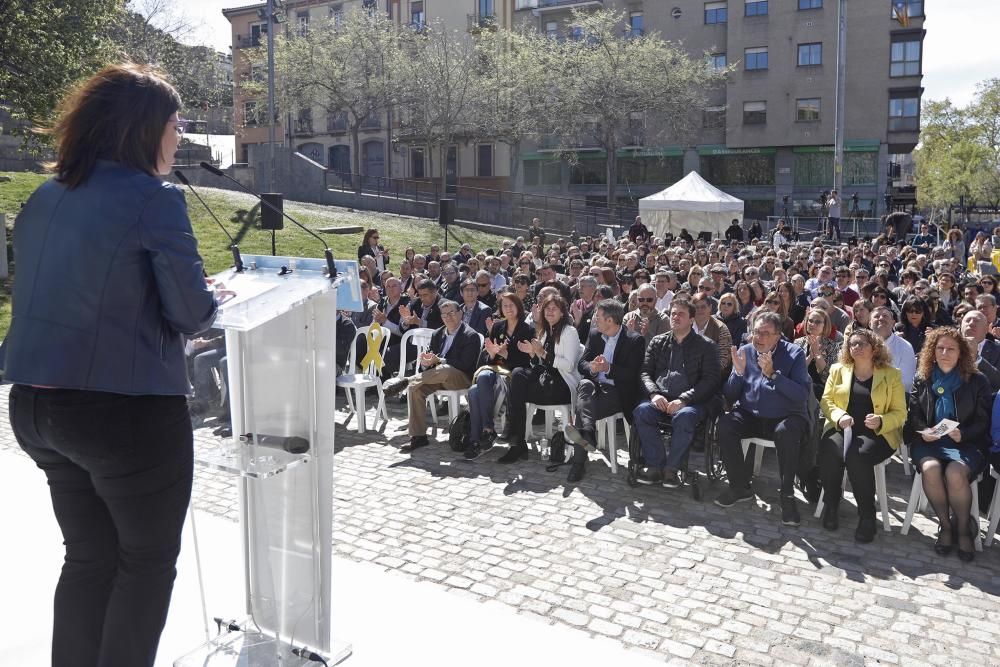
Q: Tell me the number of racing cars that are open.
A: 0